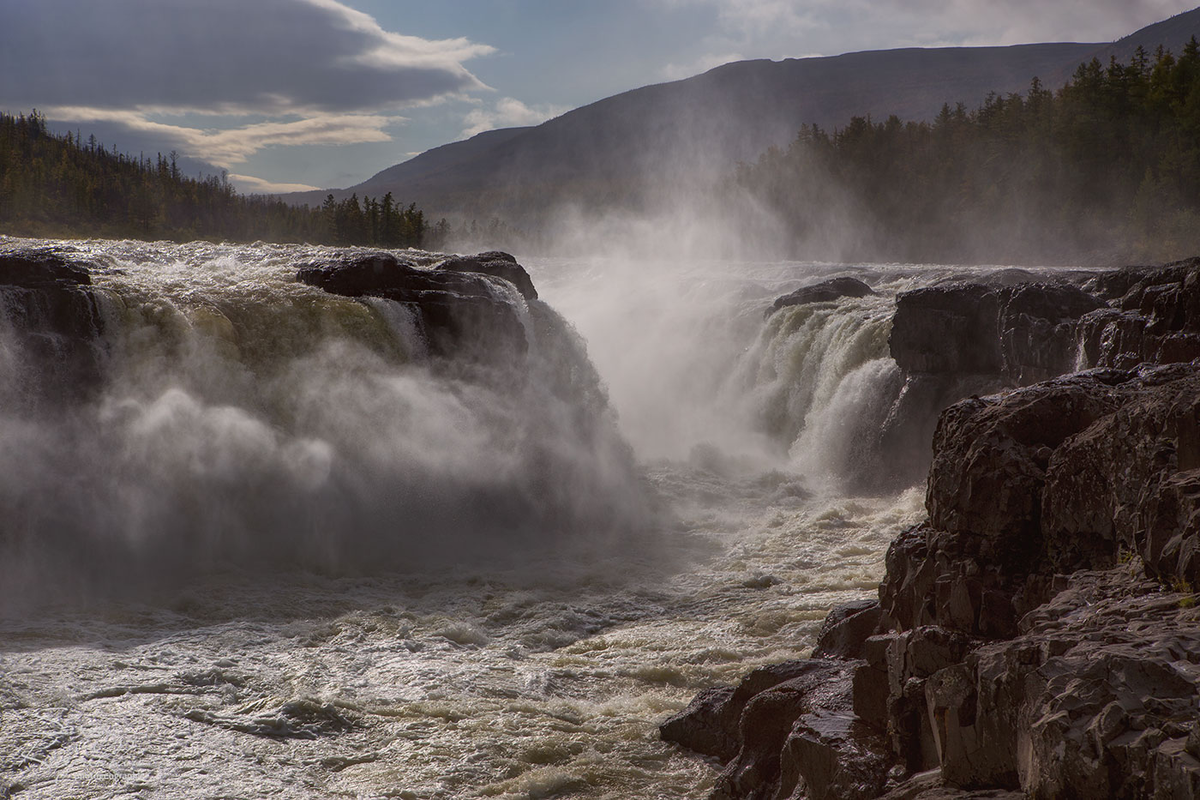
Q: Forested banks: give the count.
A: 2